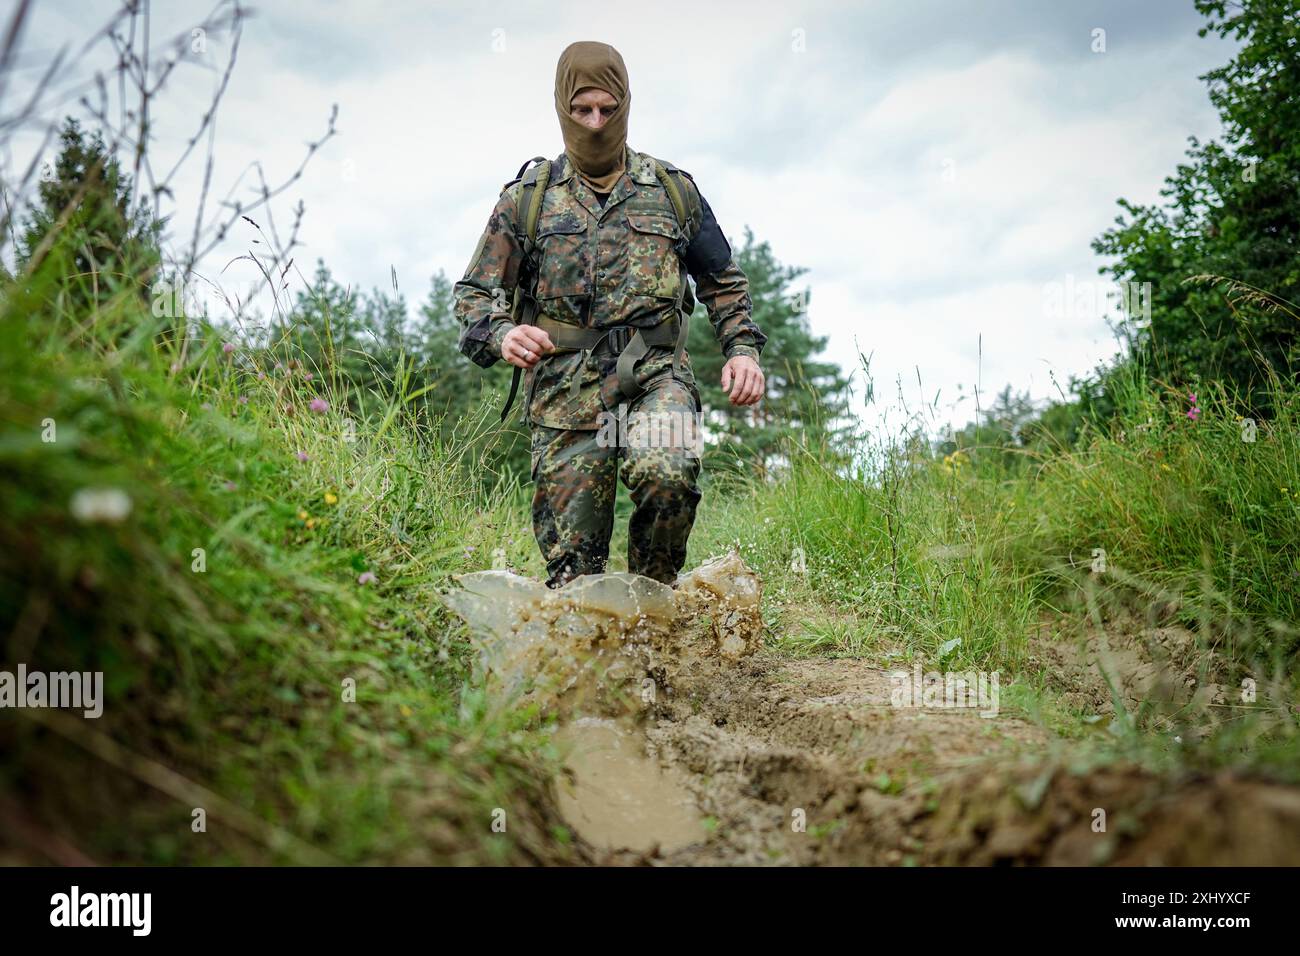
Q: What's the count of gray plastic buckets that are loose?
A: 0